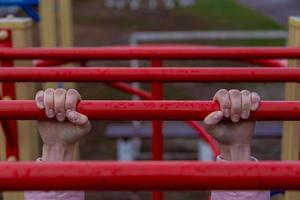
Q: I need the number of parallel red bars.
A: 4